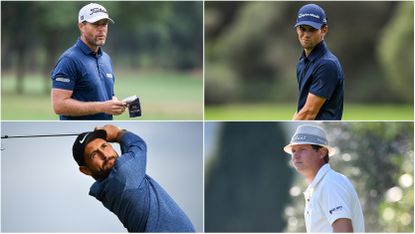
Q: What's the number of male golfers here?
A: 4